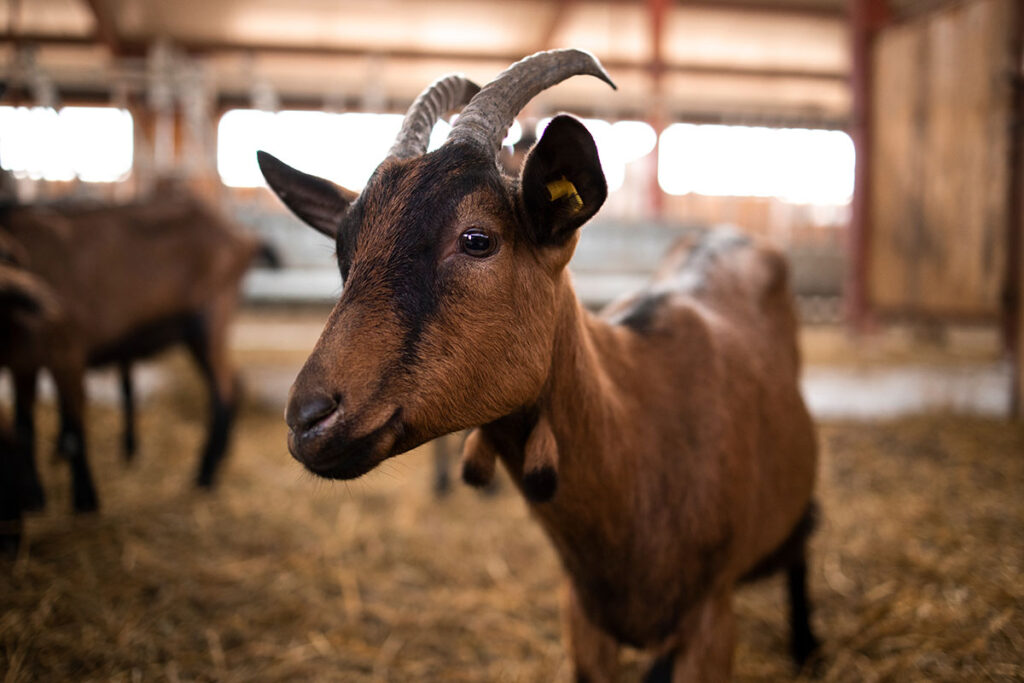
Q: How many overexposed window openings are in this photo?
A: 4